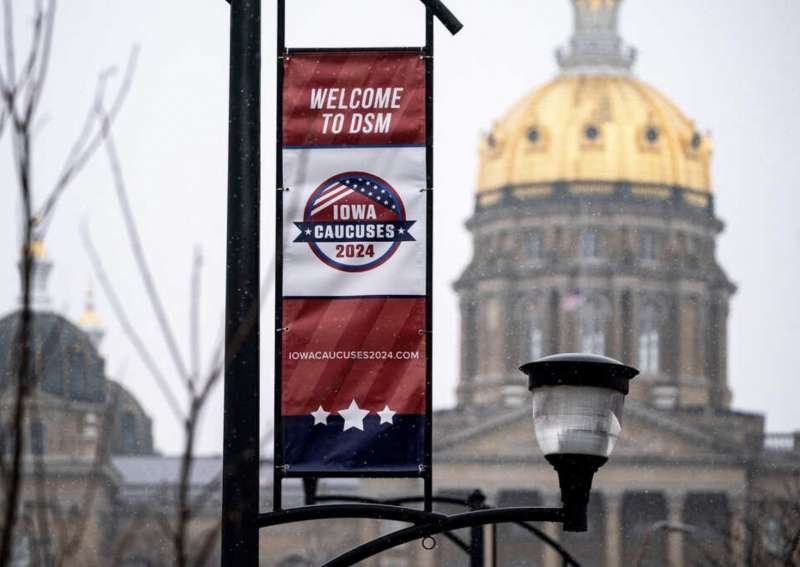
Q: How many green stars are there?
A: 0